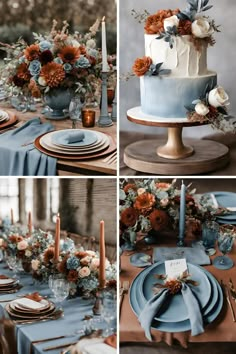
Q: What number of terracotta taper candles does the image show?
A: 4